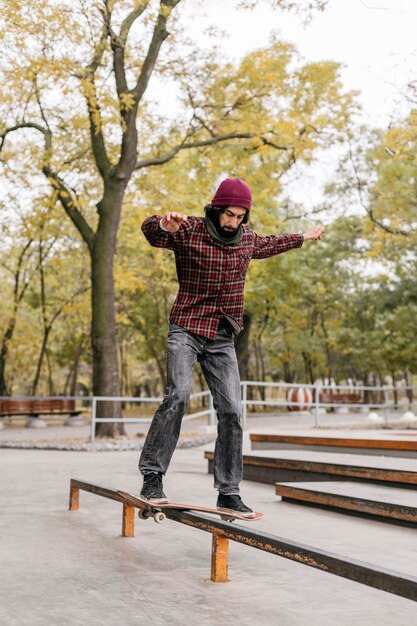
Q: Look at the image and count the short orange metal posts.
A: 3